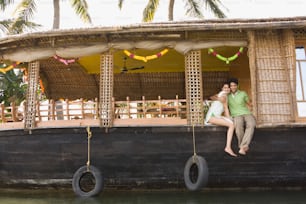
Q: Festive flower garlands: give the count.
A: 4